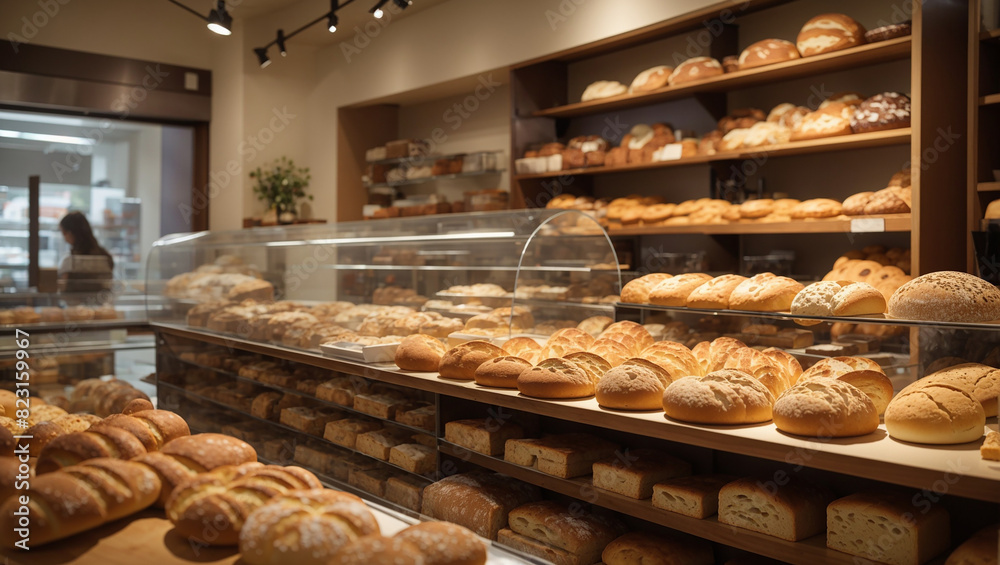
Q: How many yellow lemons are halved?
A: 0